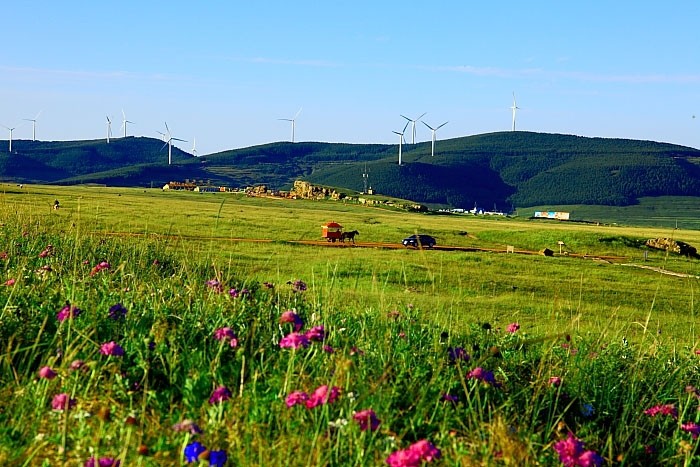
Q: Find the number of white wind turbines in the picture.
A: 12